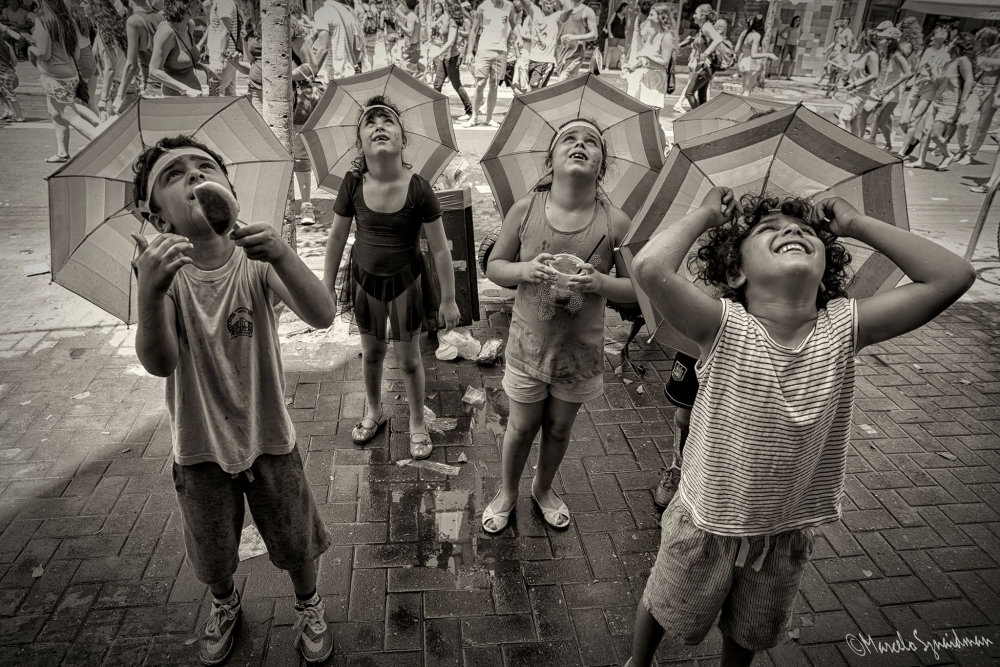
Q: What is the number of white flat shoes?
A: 2